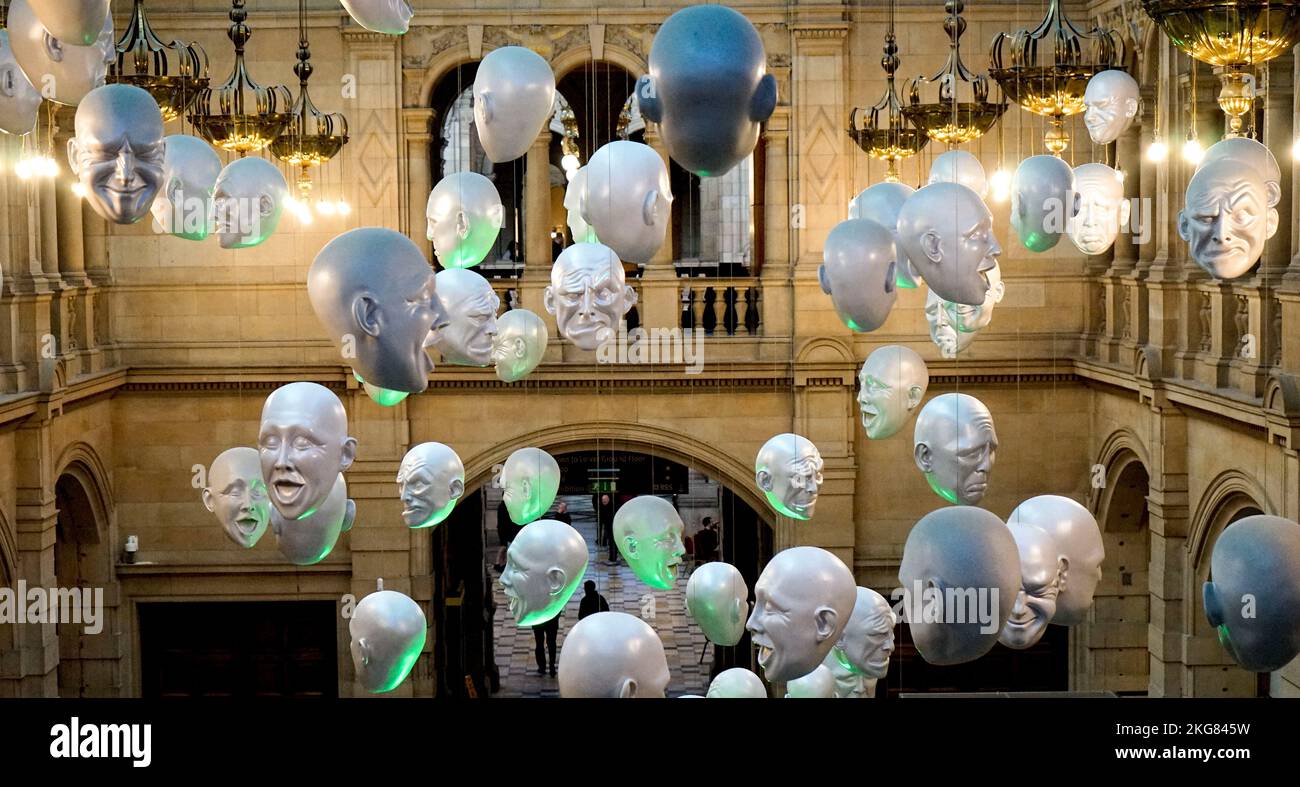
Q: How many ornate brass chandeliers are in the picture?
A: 7